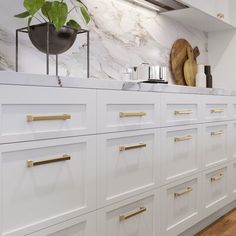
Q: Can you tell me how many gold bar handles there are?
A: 11